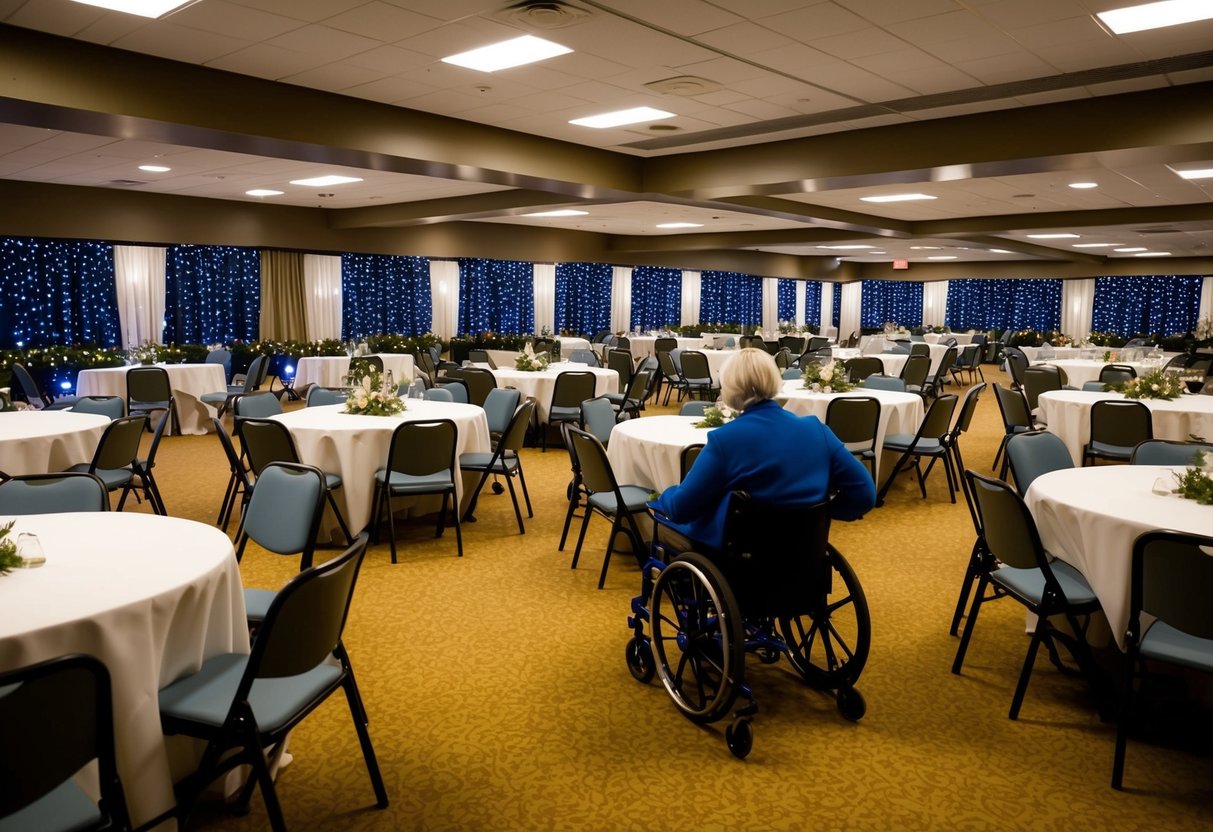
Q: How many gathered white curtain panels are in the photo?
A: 13